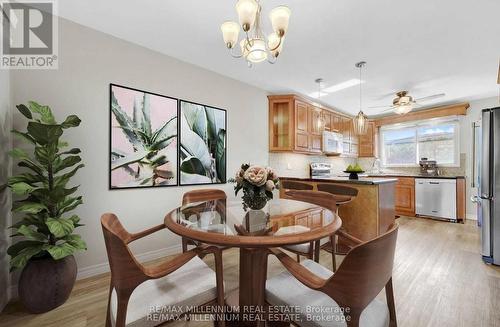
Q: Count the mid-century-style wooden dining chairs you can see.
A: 4